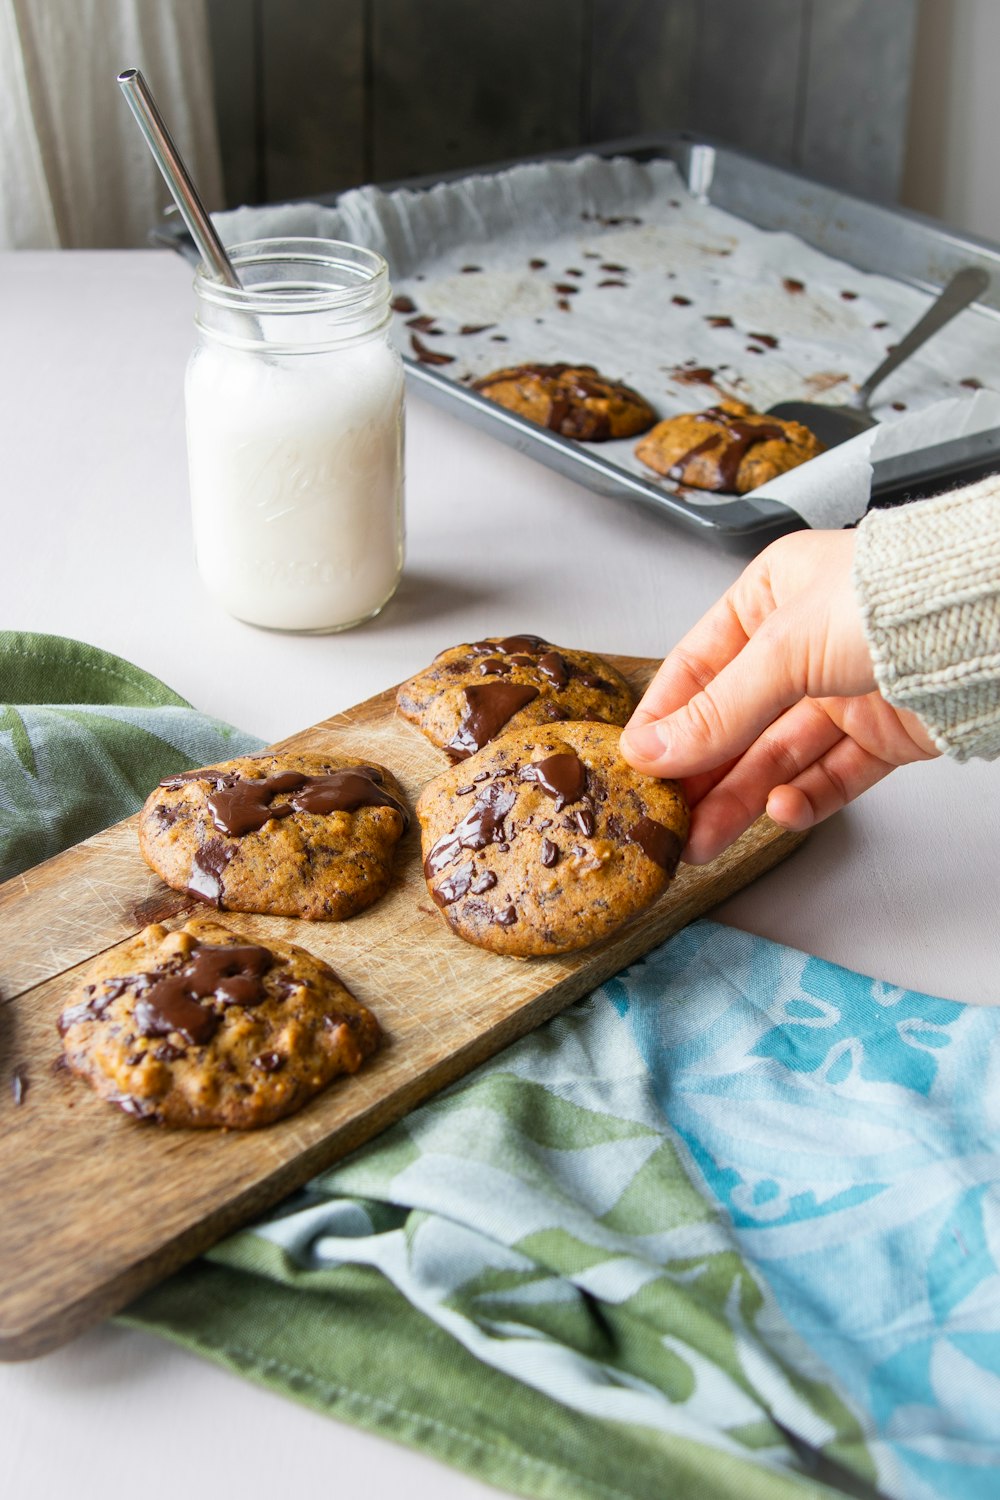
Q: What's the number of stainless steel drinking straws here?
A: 1